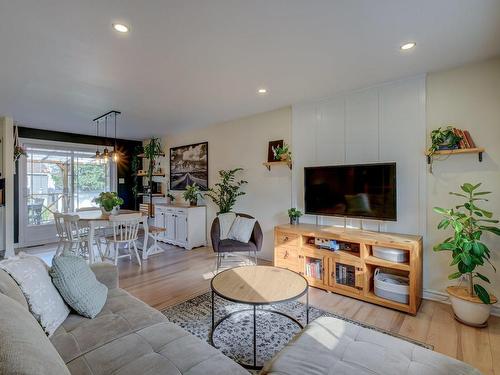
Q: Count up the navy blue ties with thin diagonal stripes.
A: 0